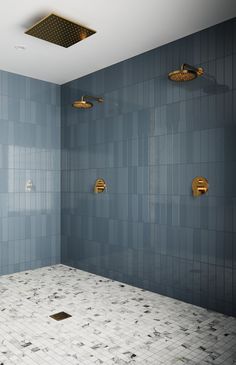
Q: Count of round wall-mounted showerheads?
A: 2